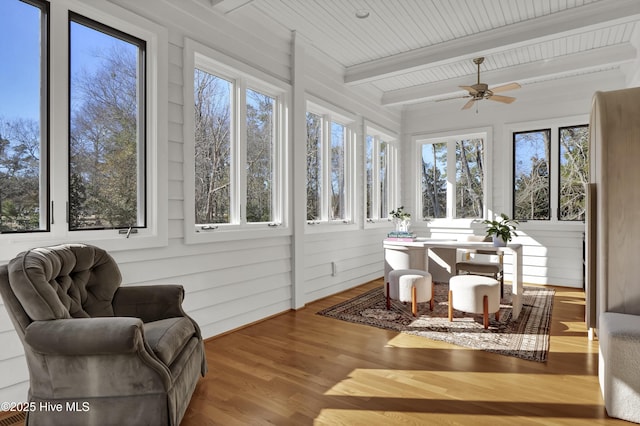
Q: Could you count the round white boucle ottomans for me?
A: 2